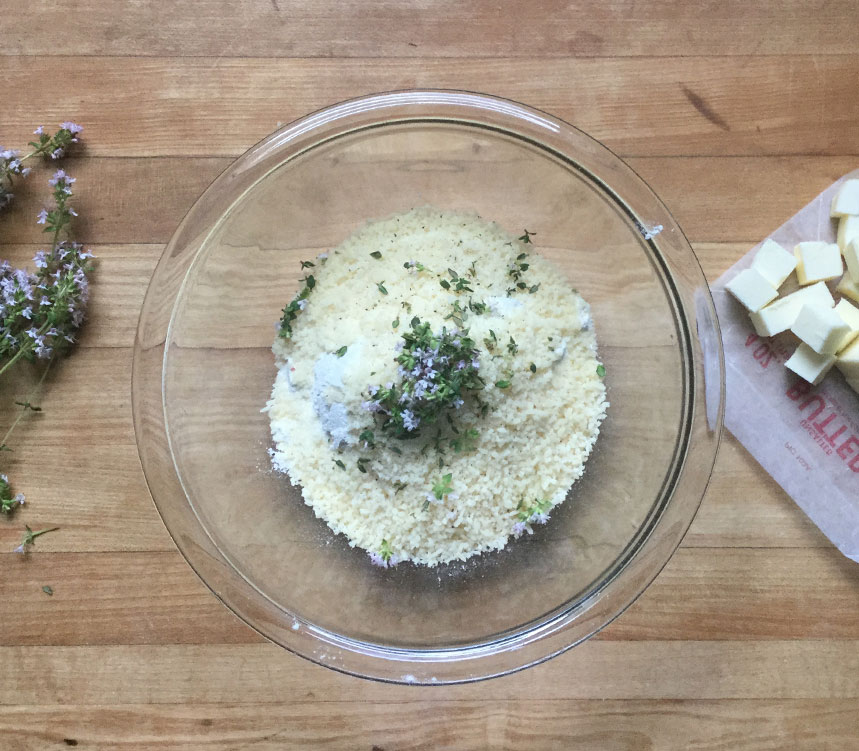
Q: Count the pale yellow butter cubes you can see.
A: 12